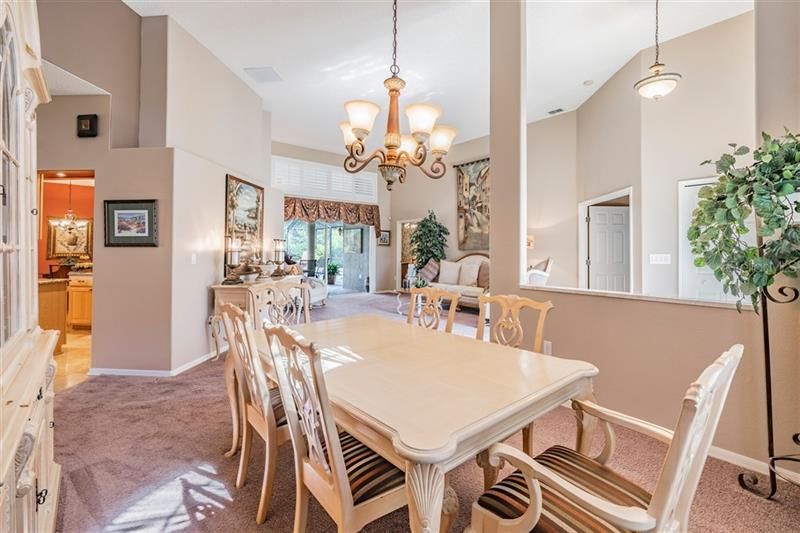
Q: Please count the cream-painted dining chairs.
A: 6